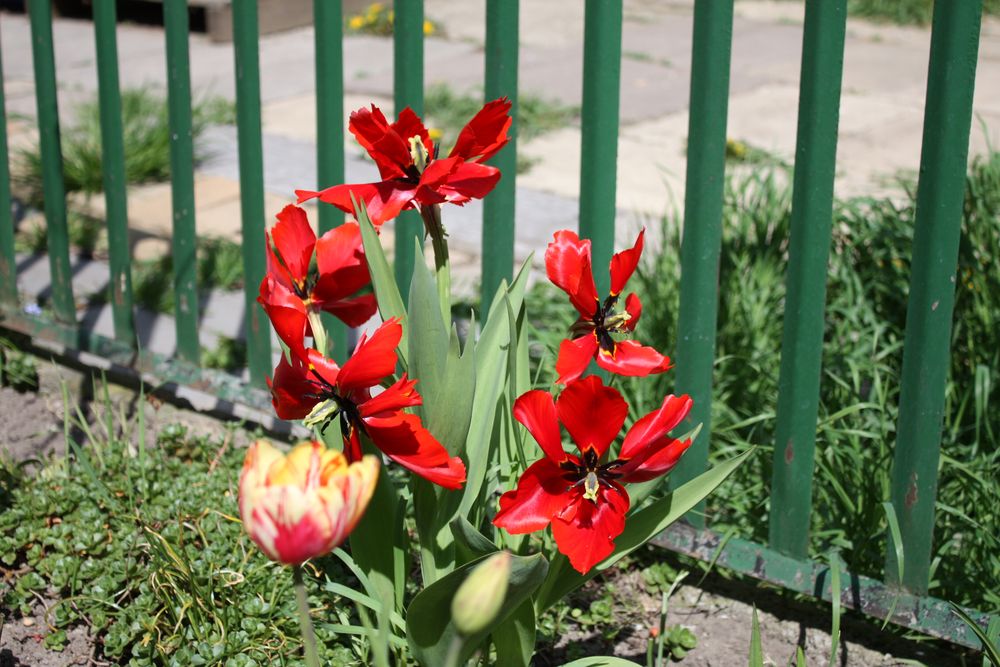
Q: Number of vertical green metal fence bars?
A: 12